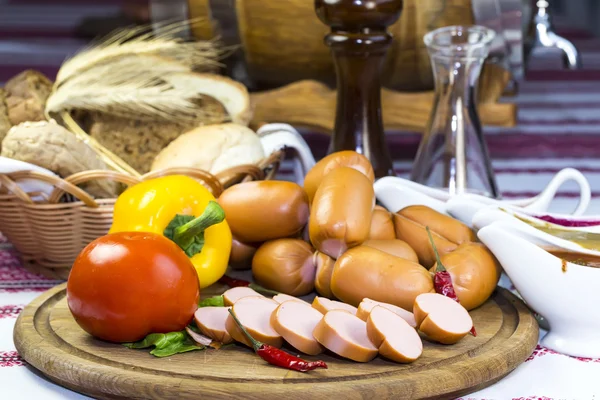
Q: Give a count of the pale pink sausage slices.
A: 10